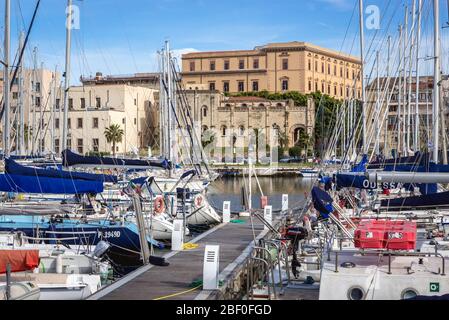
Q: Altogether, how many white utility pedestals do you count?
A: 5